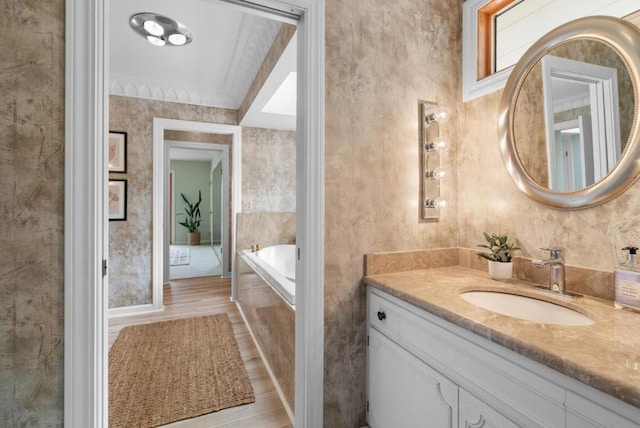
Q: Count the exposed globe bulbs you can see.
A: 4